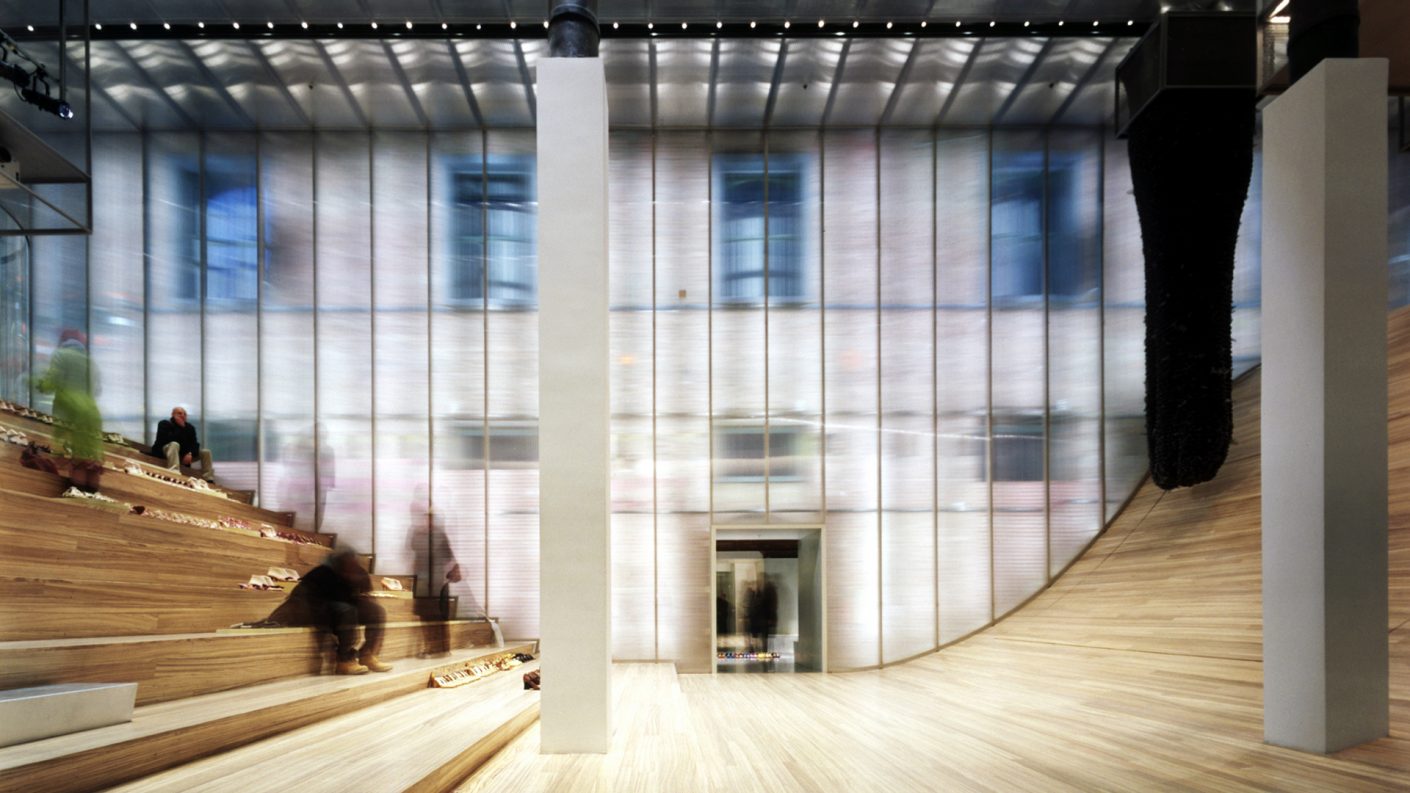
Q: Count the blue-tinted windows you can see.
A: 4